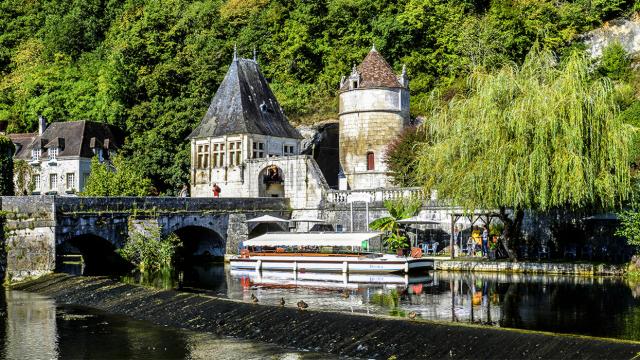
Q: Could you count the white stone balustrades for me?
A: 1